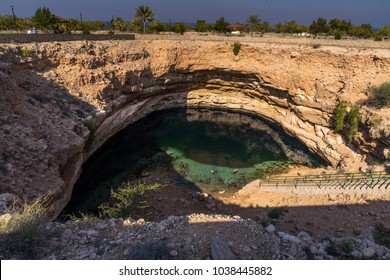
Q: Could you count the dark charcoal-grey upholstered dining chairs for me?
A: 0